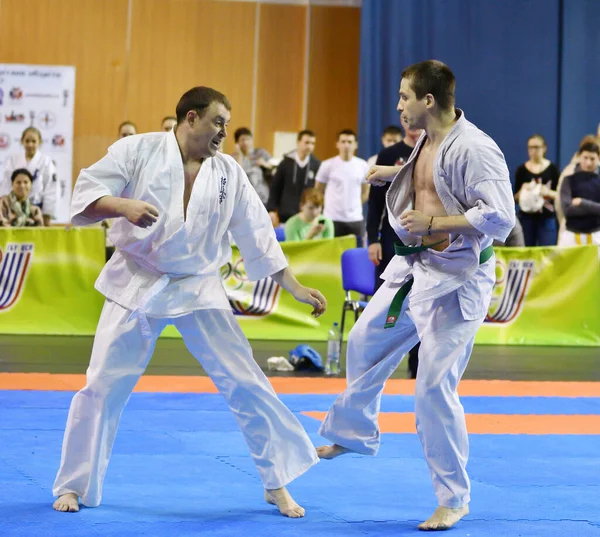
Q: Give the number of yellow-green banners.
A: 3